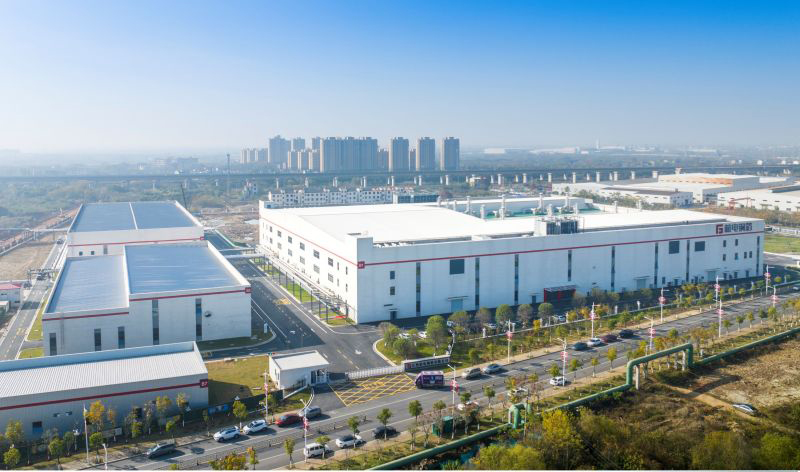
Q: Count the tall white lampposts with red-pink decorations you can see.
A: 12